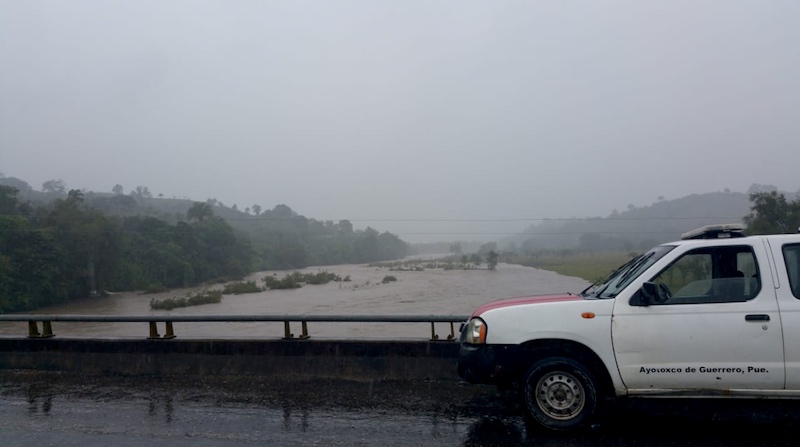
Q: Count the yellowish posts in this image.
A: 8